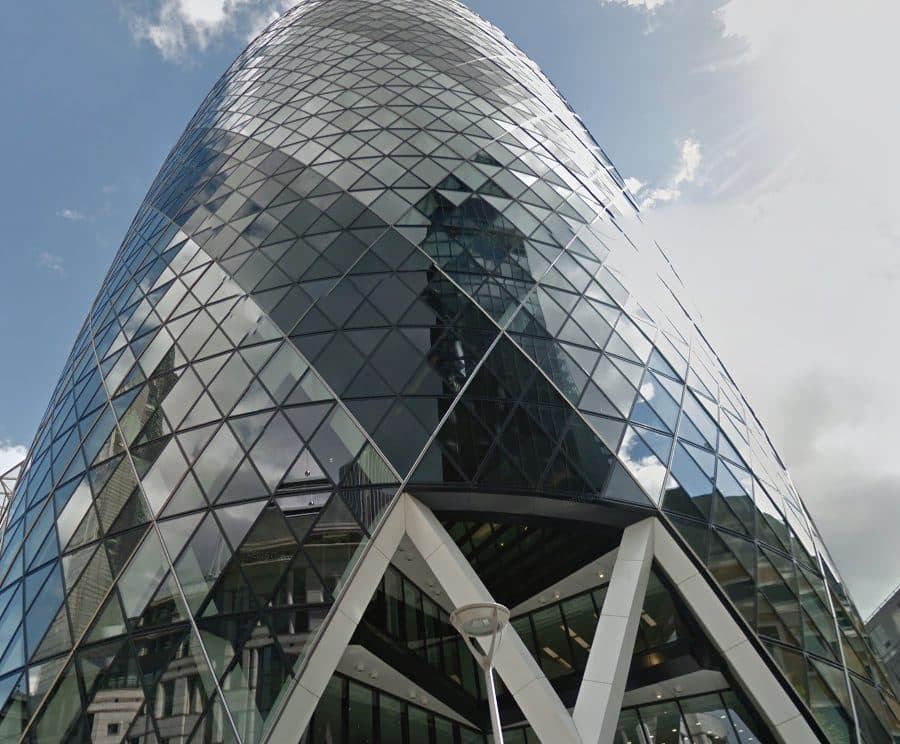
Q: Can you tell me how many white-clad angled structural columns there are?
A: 4